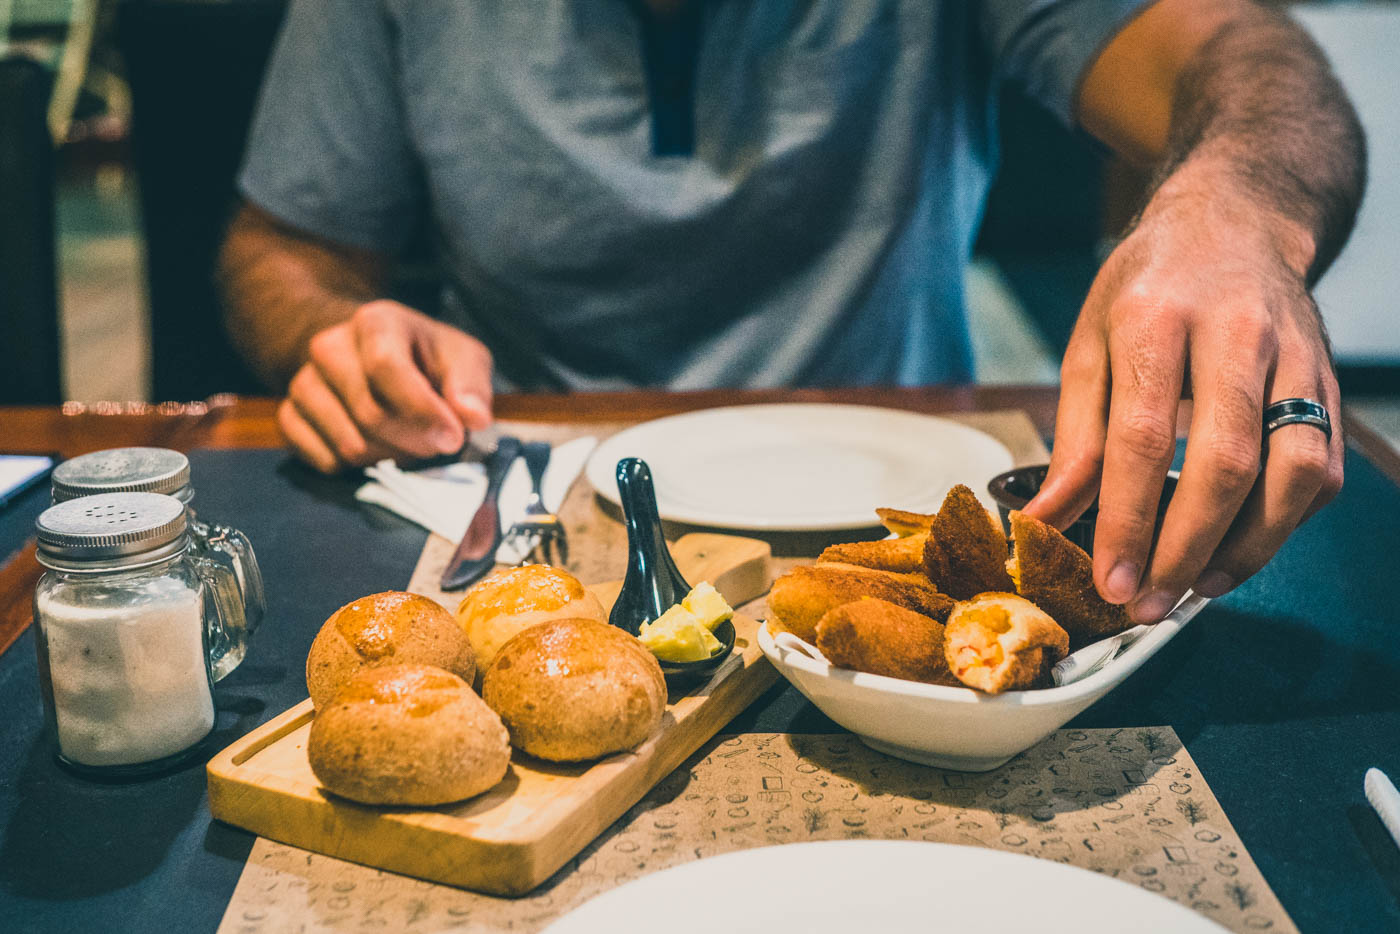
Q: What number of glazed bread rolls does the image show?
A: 4